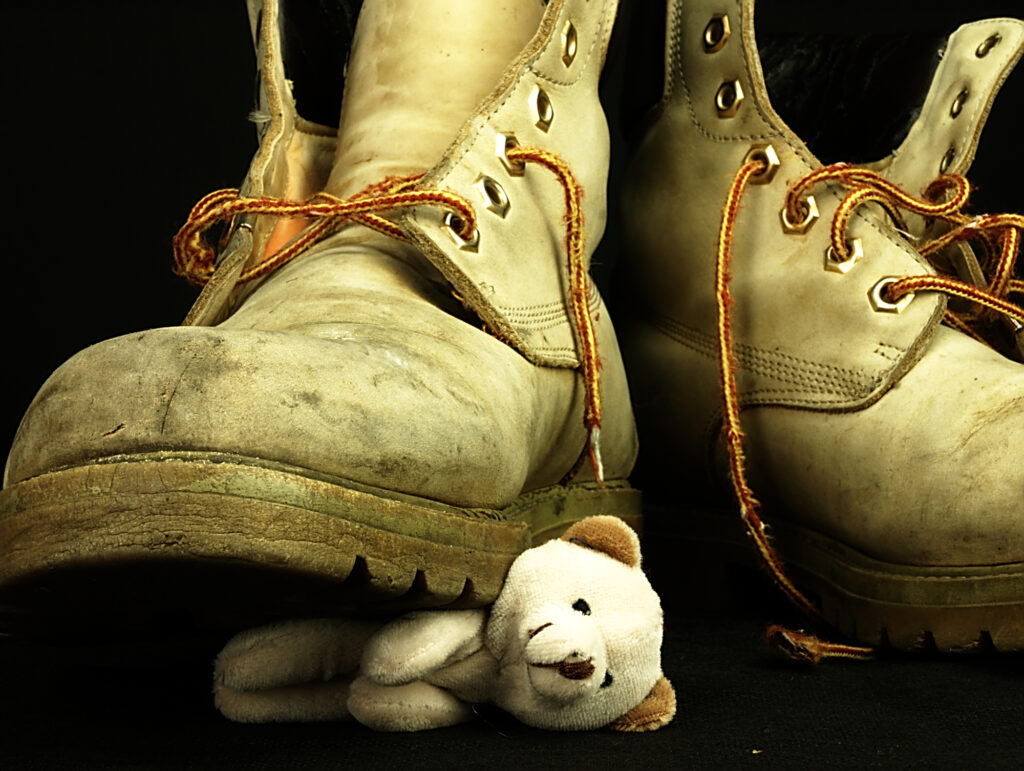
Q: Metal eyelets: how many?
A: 14